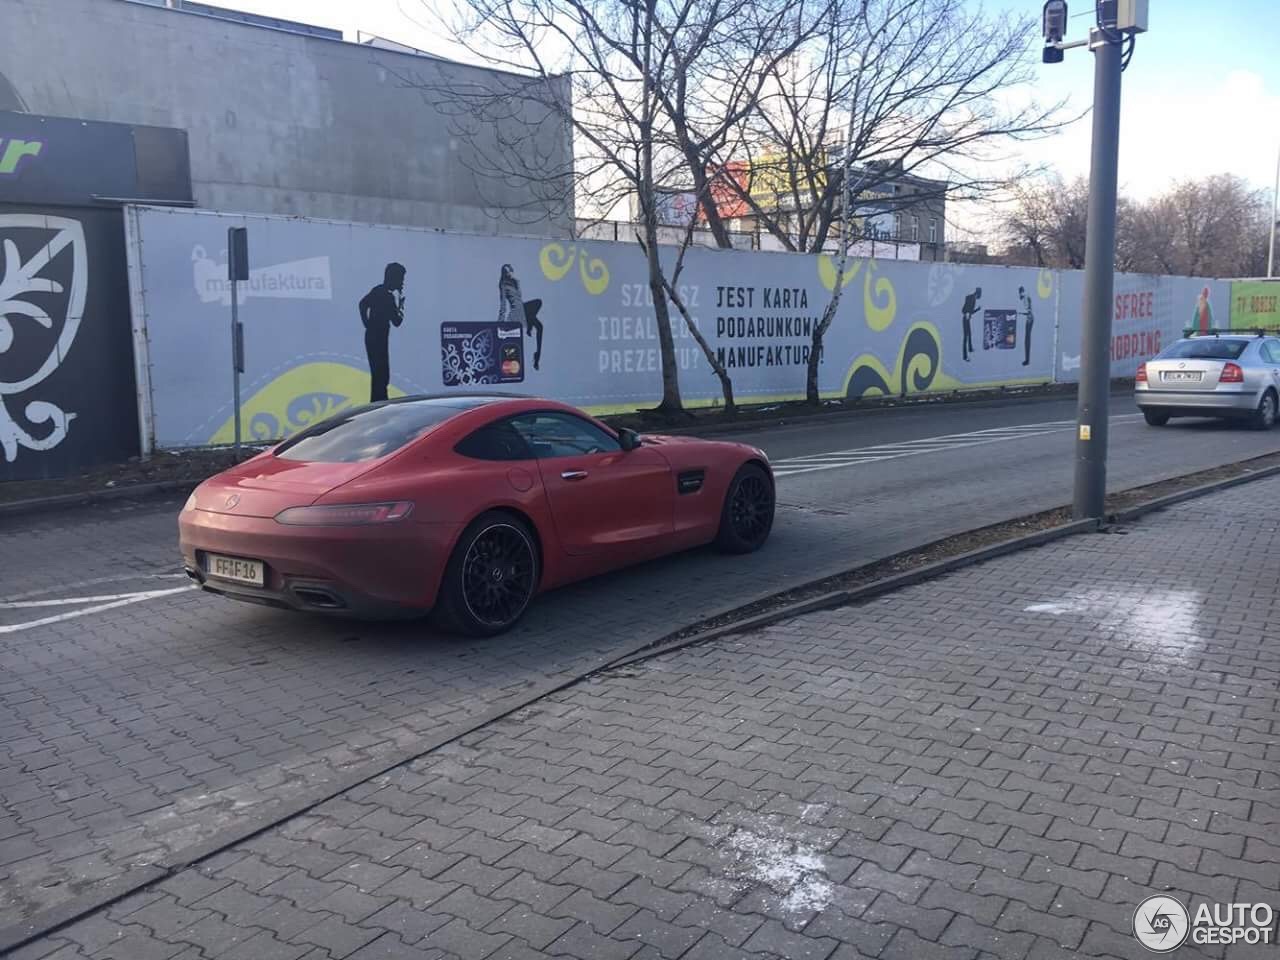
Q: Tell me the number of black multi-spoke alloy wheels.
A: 2